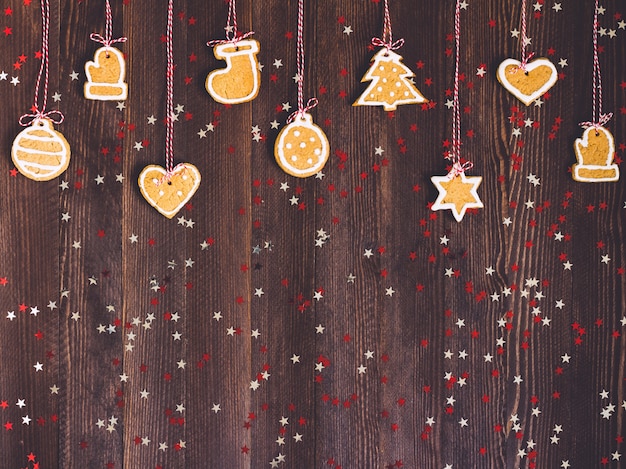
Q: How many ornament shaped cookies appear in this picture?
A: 2